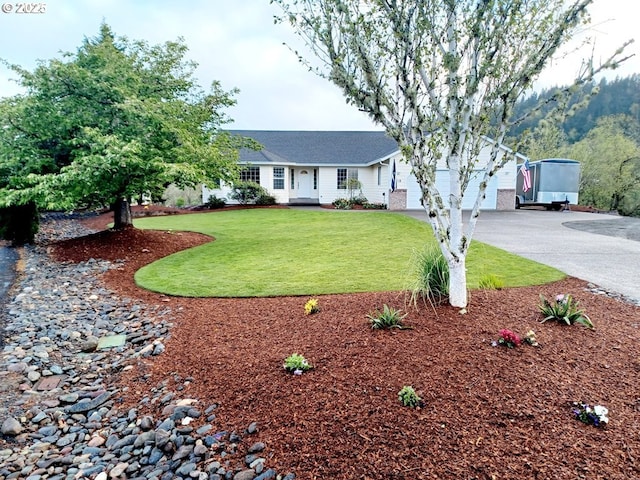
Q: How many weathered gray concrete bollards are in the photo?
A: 0